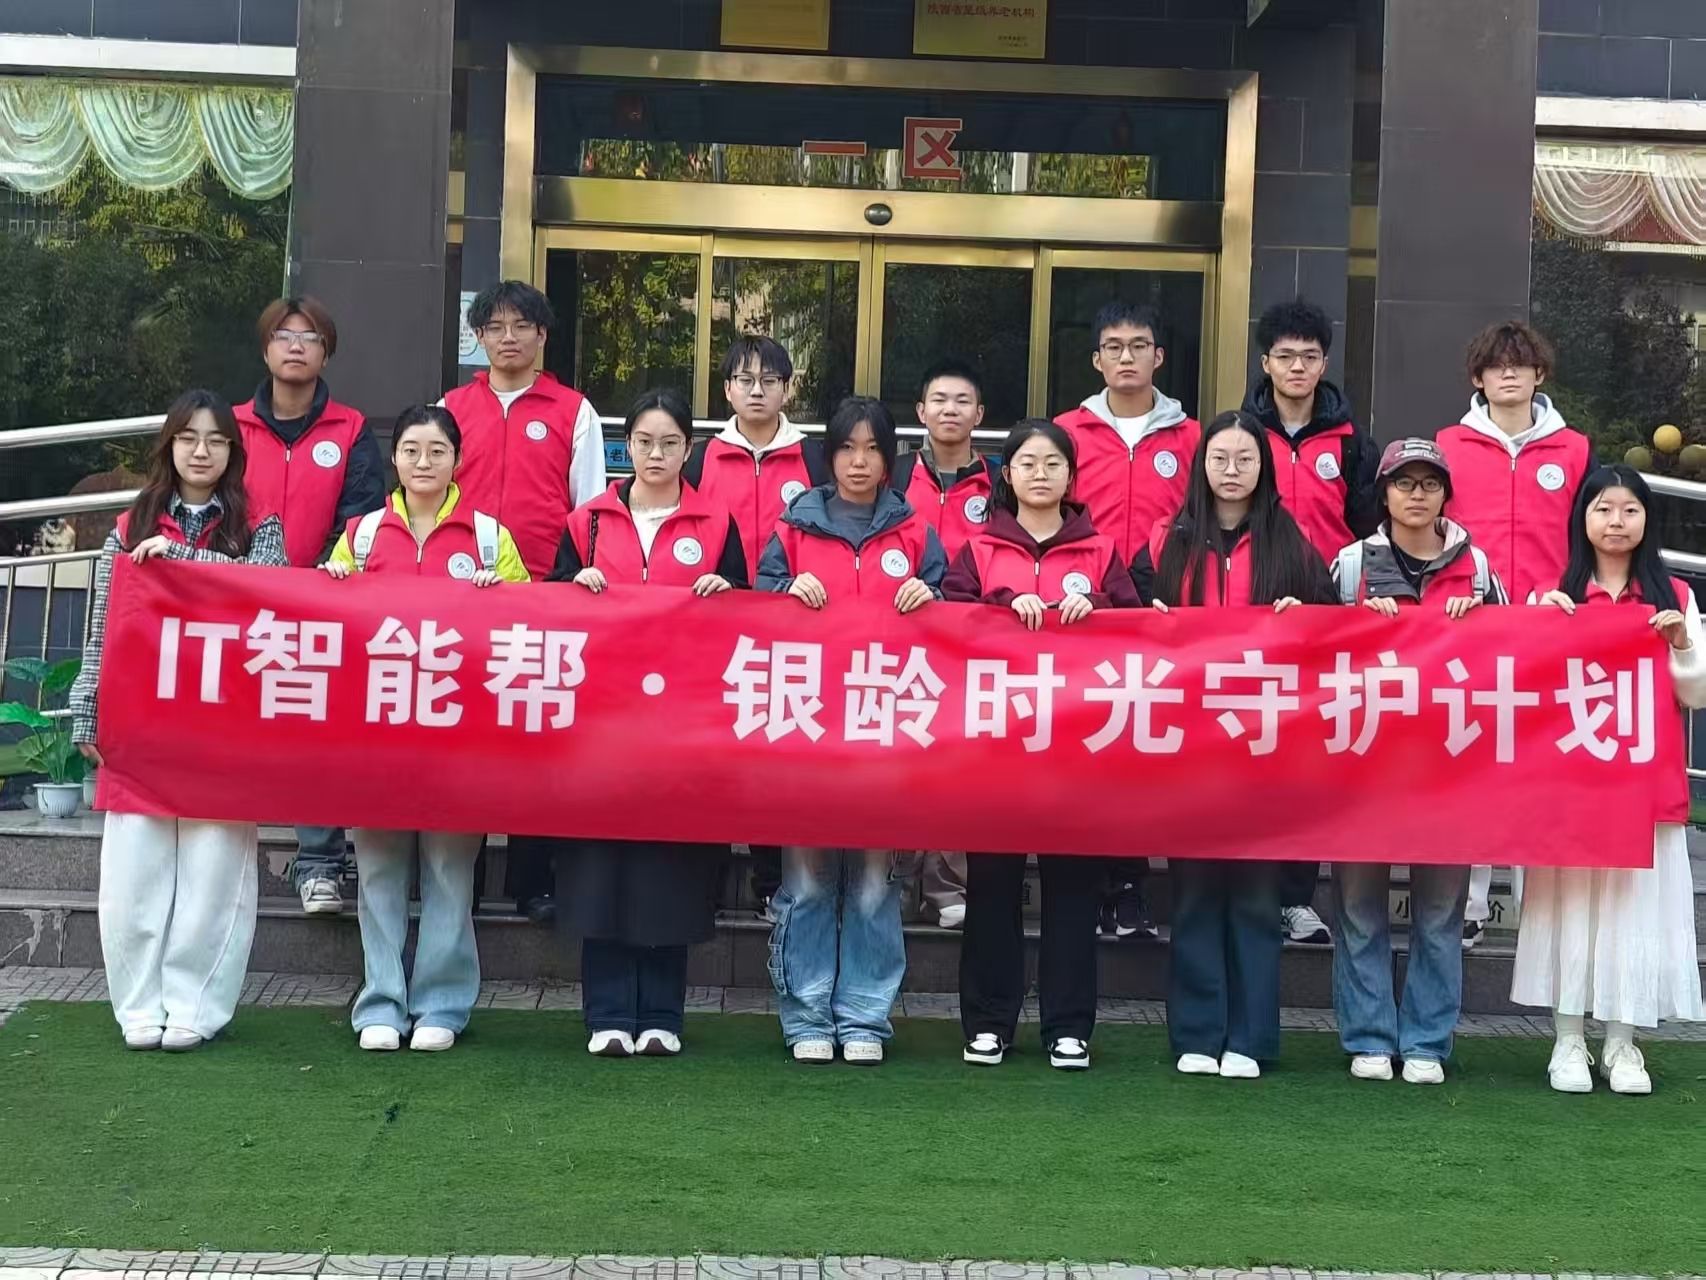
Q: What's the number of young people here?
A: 15